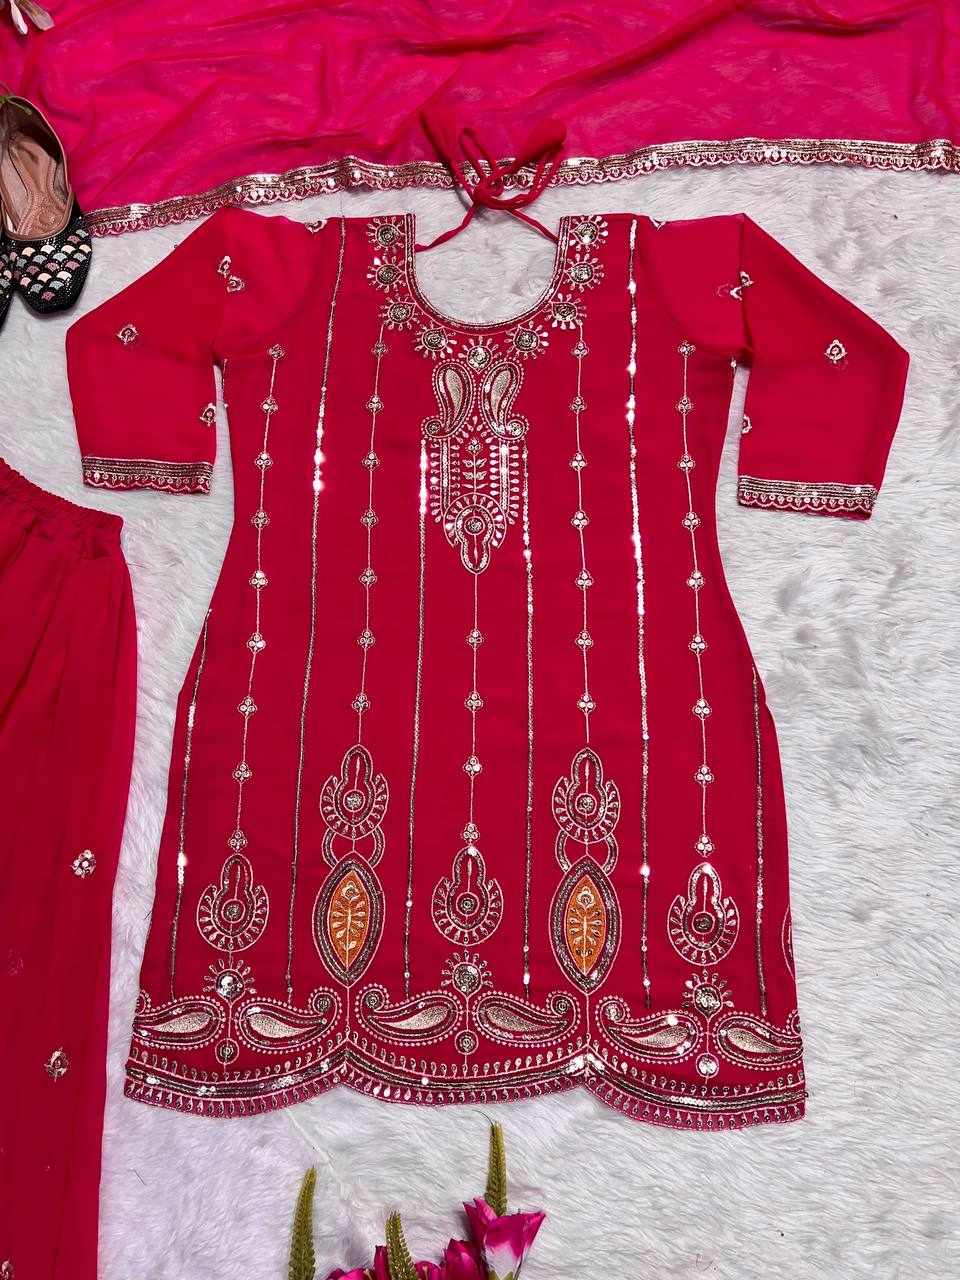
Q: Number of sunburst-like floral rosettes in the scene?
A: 12